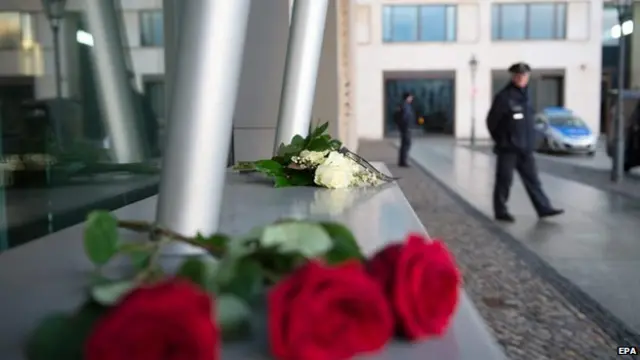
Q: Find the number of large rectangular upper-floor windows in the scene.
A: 2